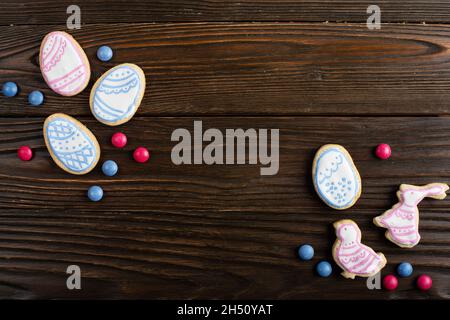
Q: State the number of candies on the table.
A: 14